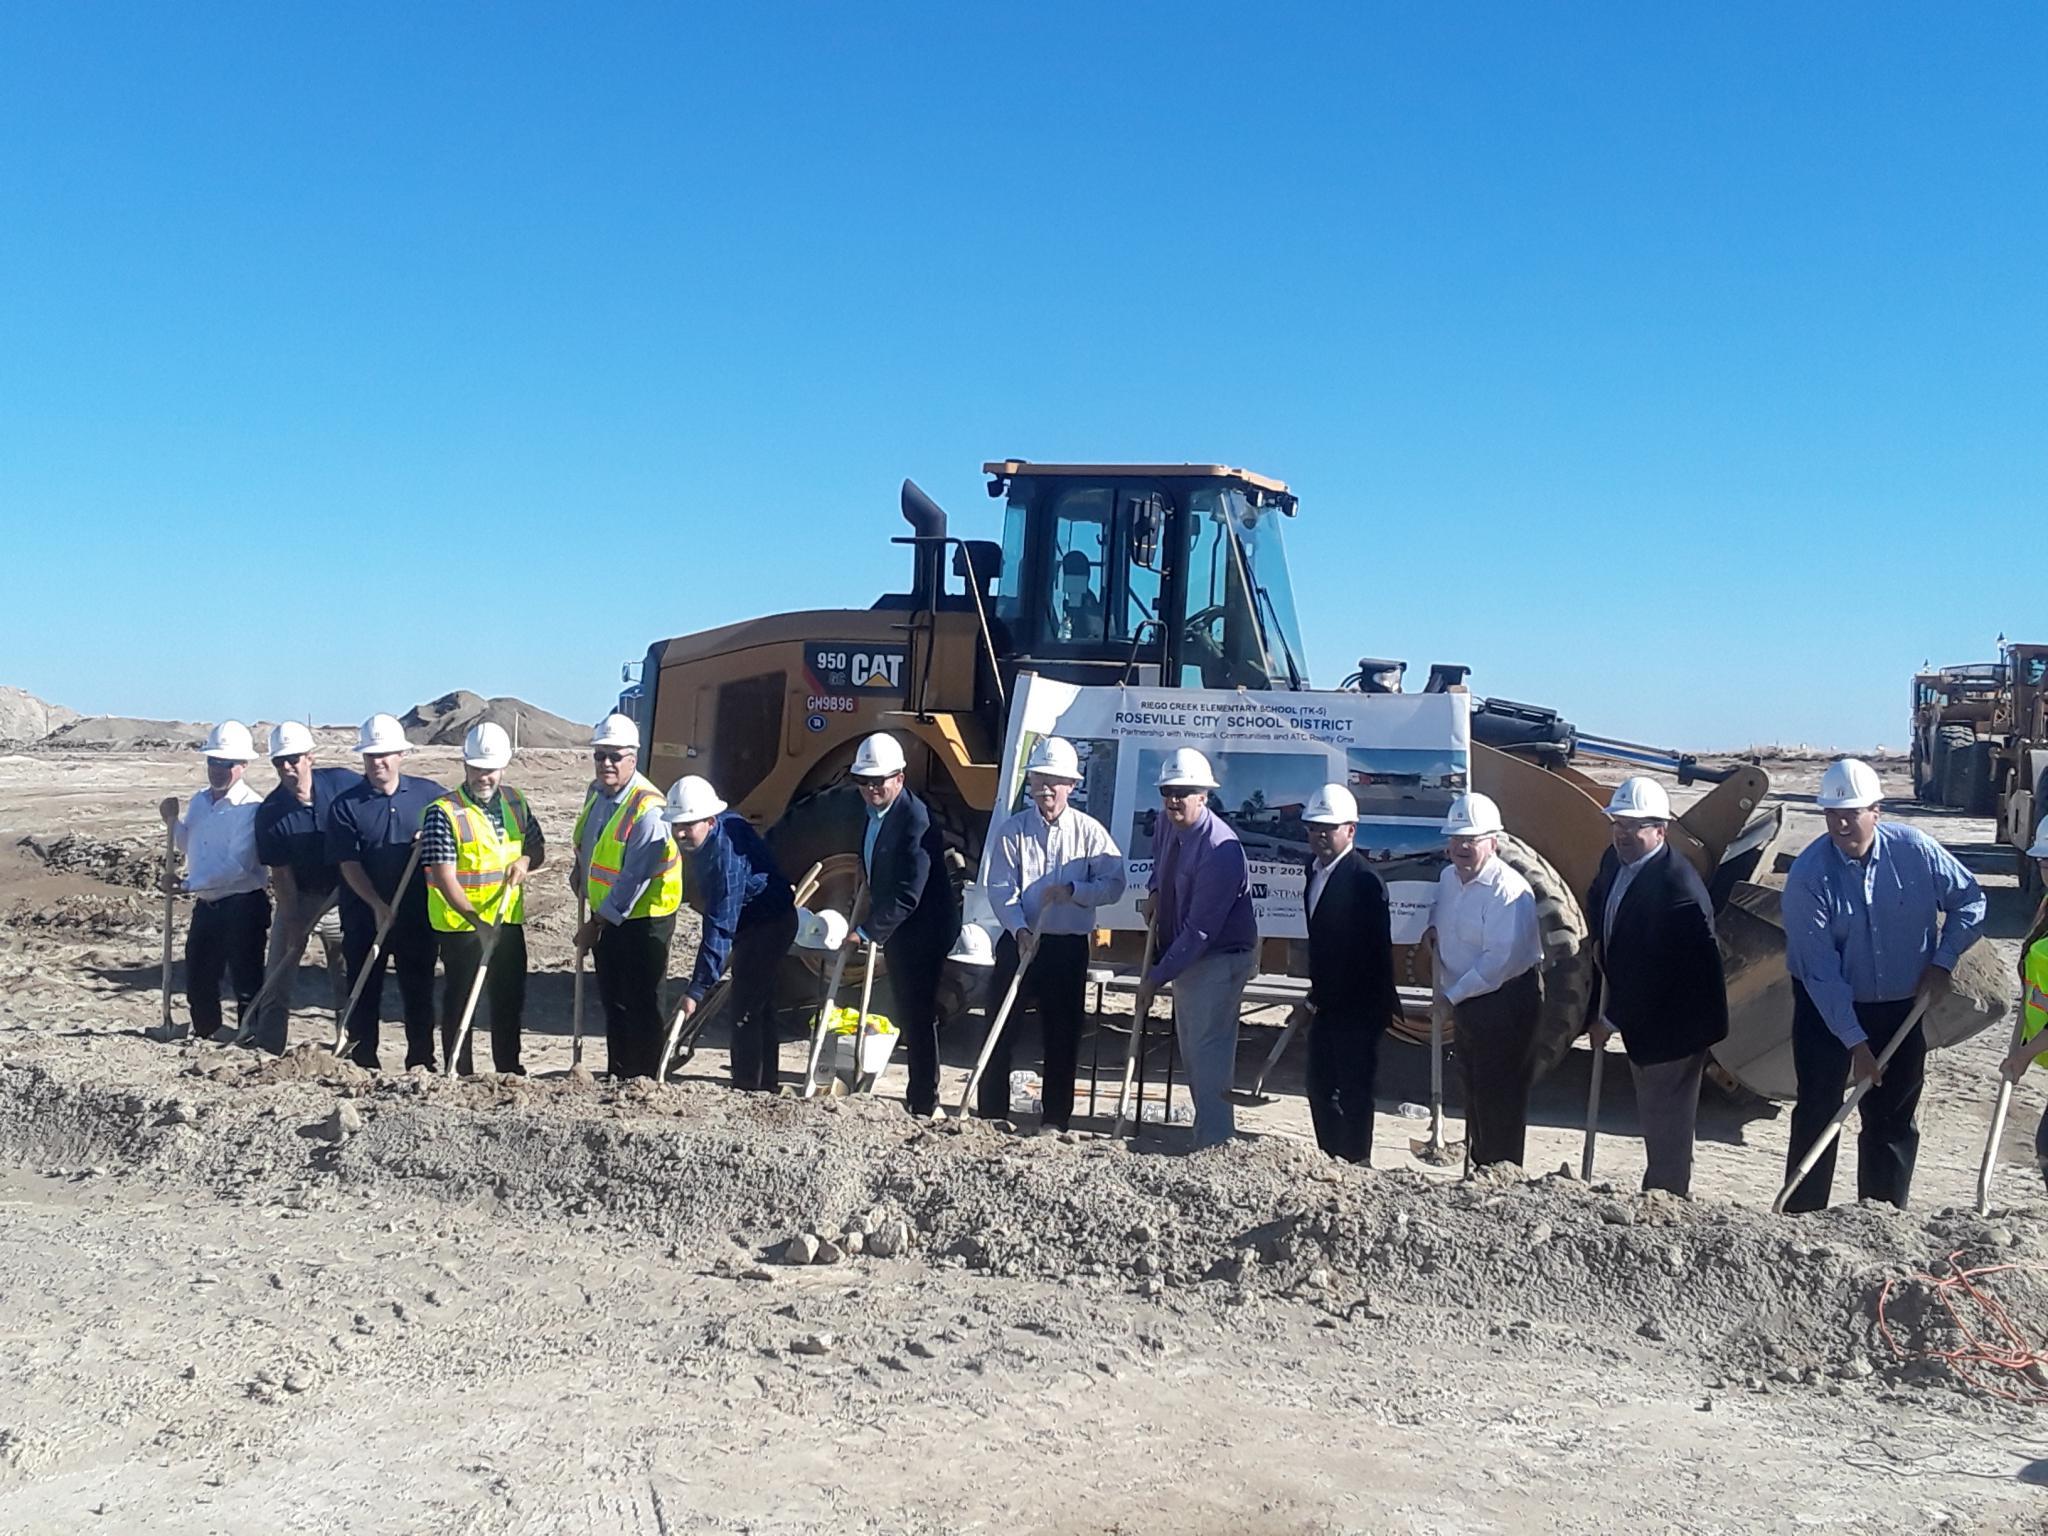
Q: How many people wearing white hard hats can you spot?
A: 14